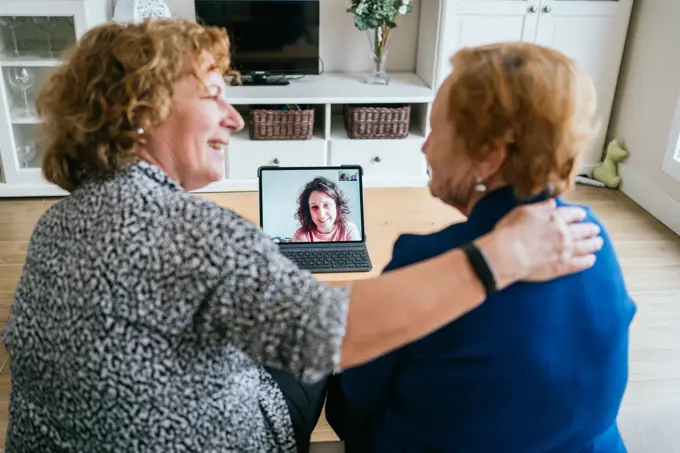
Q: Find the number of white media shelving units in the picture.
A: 1